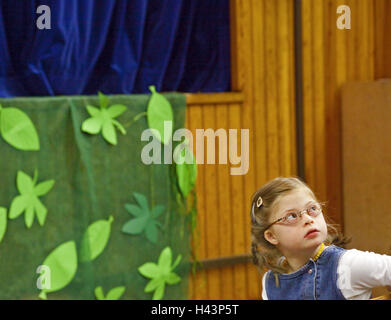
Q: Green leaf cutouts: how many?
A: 11